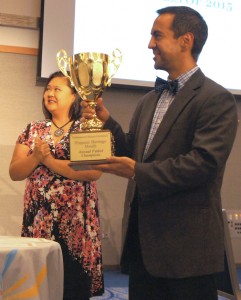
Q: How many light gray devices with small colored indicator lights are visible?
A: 1